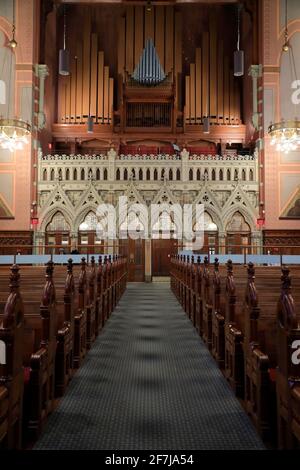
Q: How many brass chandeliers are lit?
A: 2